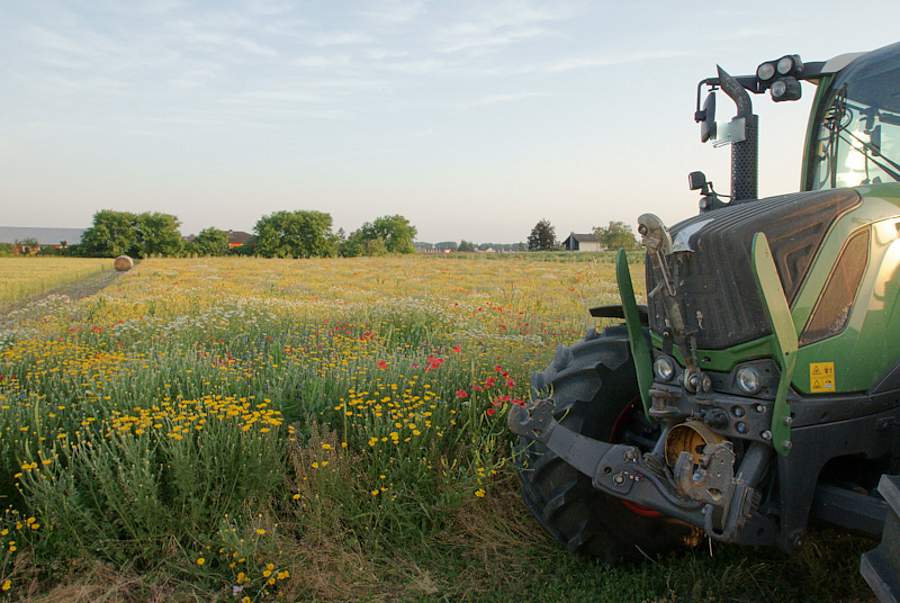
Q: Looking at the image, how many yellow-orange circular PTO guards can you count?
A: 1